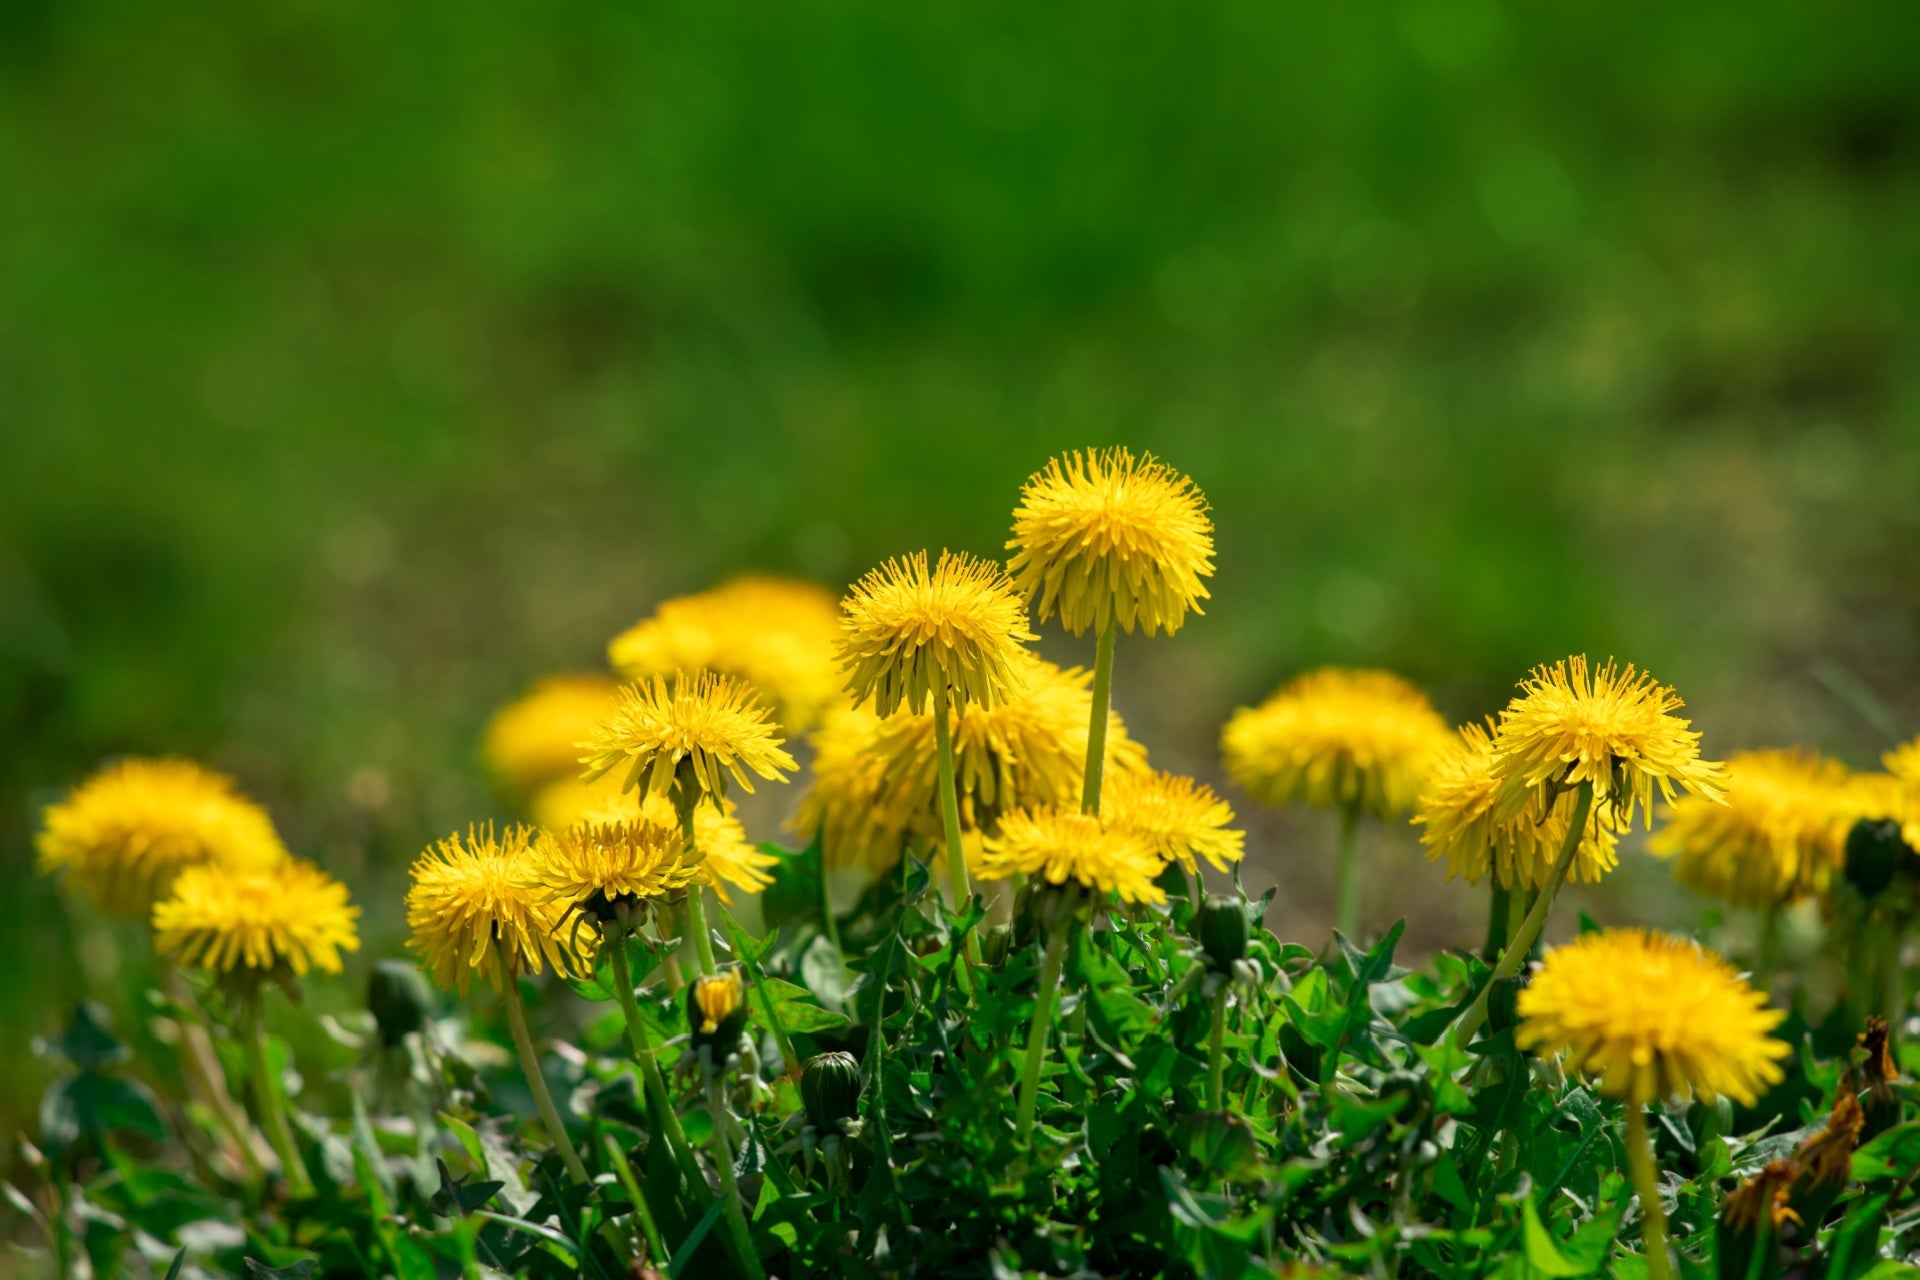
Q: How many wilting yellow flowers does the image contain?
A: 3